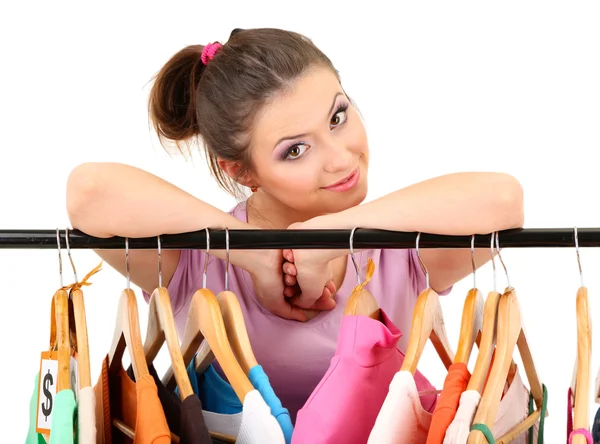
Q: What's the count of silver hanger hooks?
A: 12